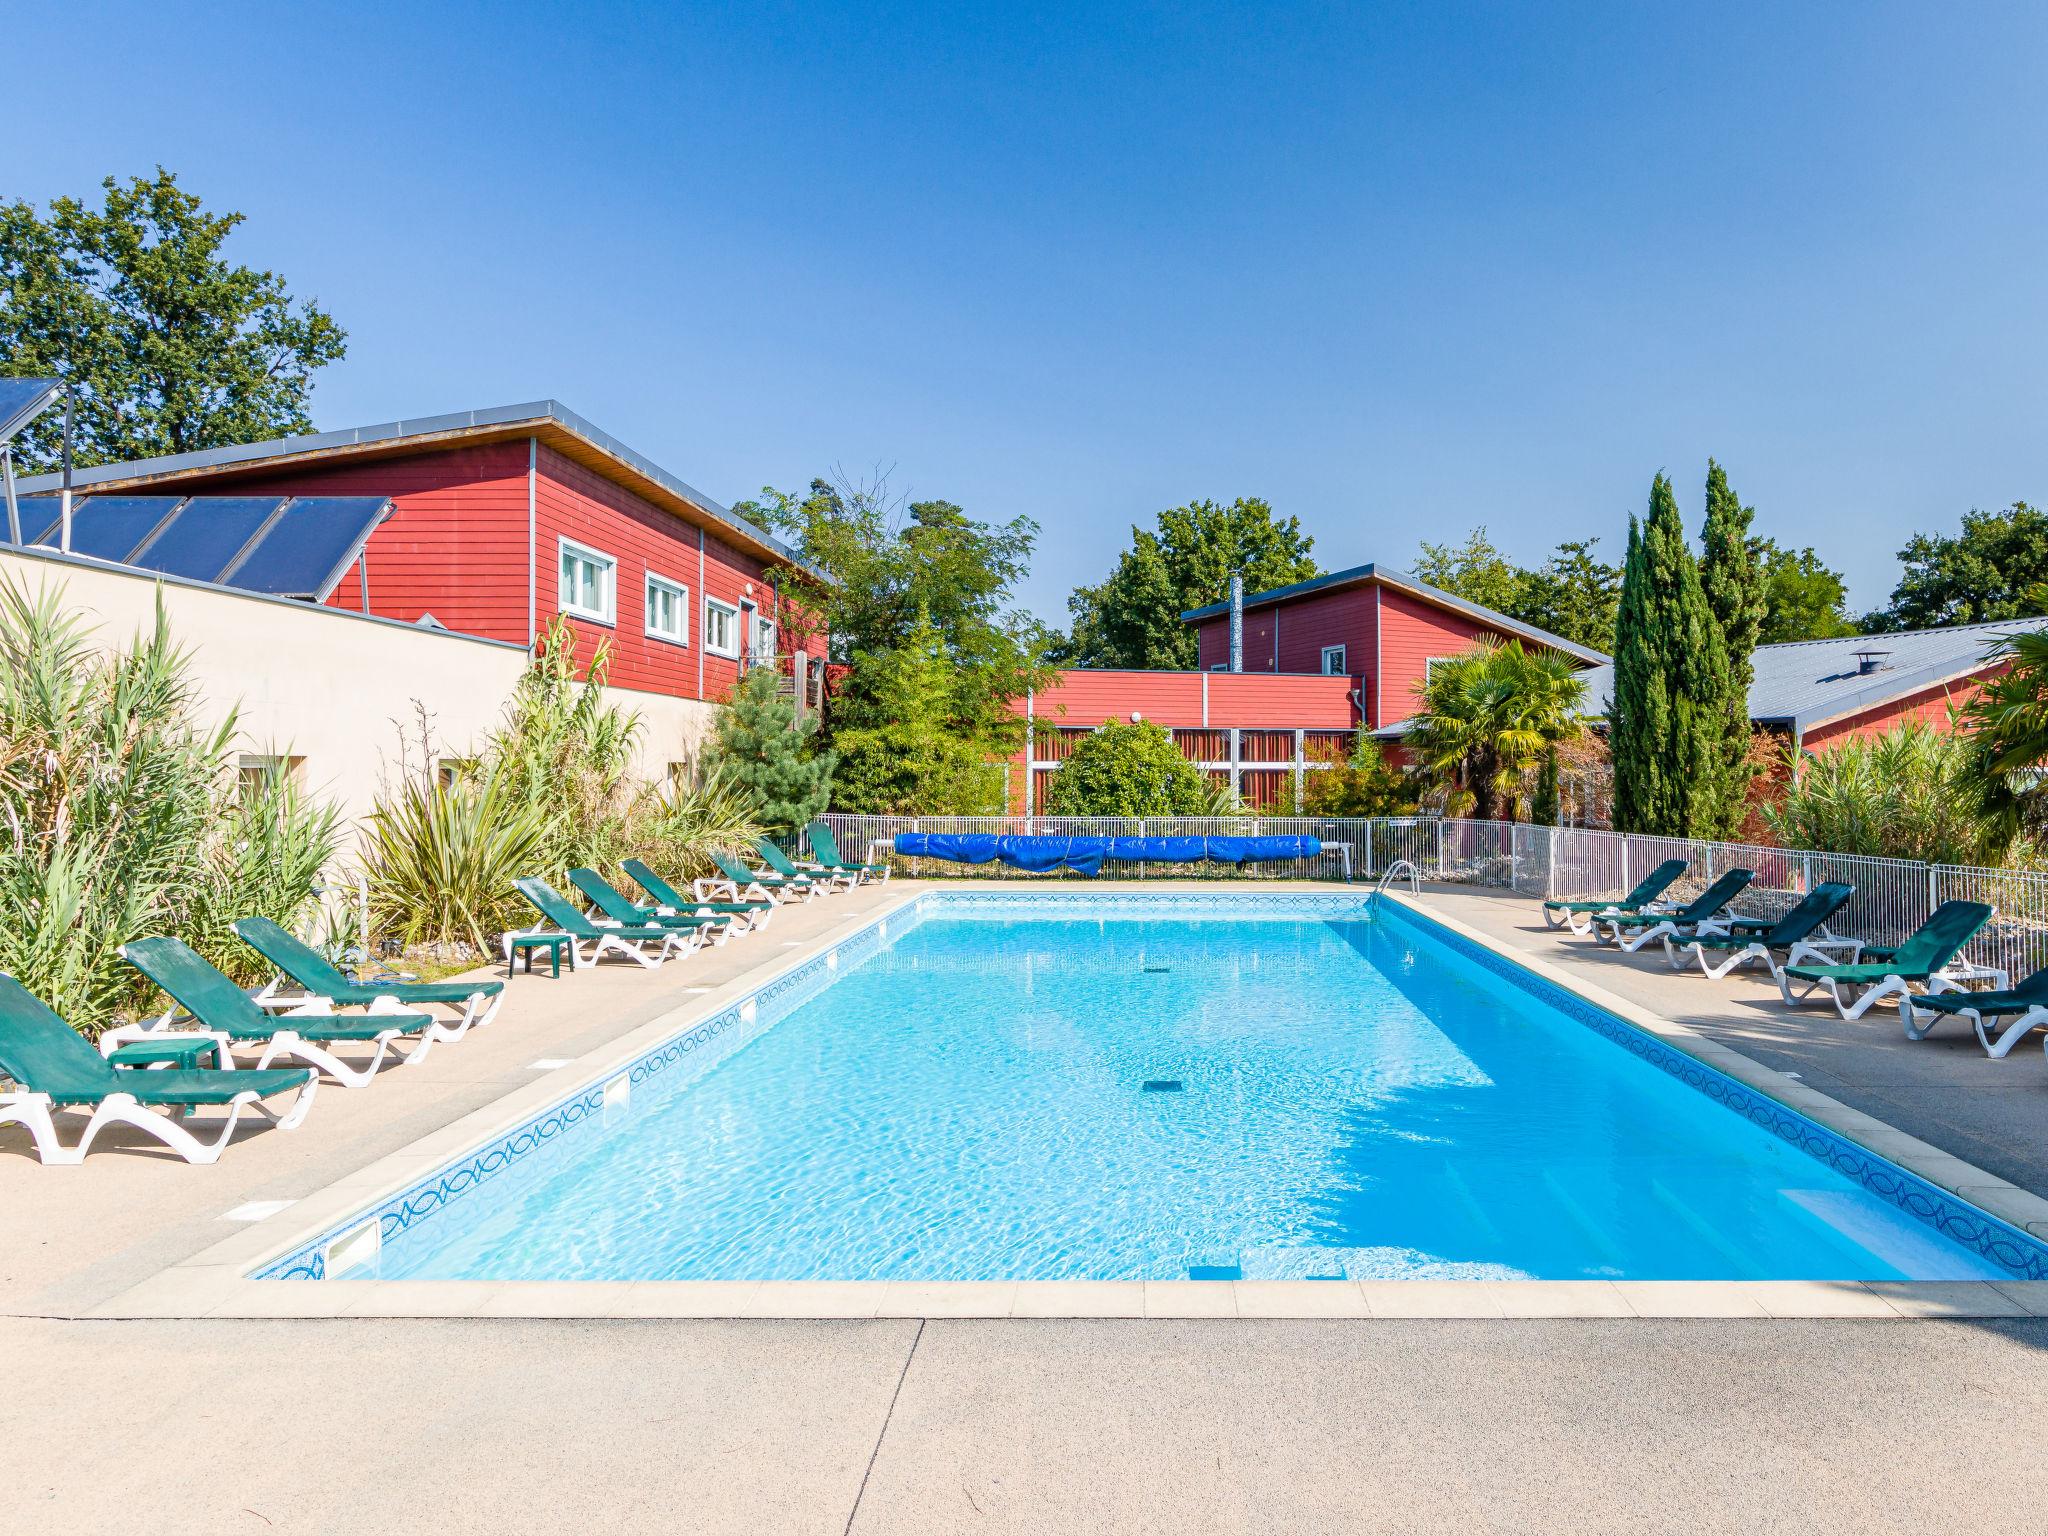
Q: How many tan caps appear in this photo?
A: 0